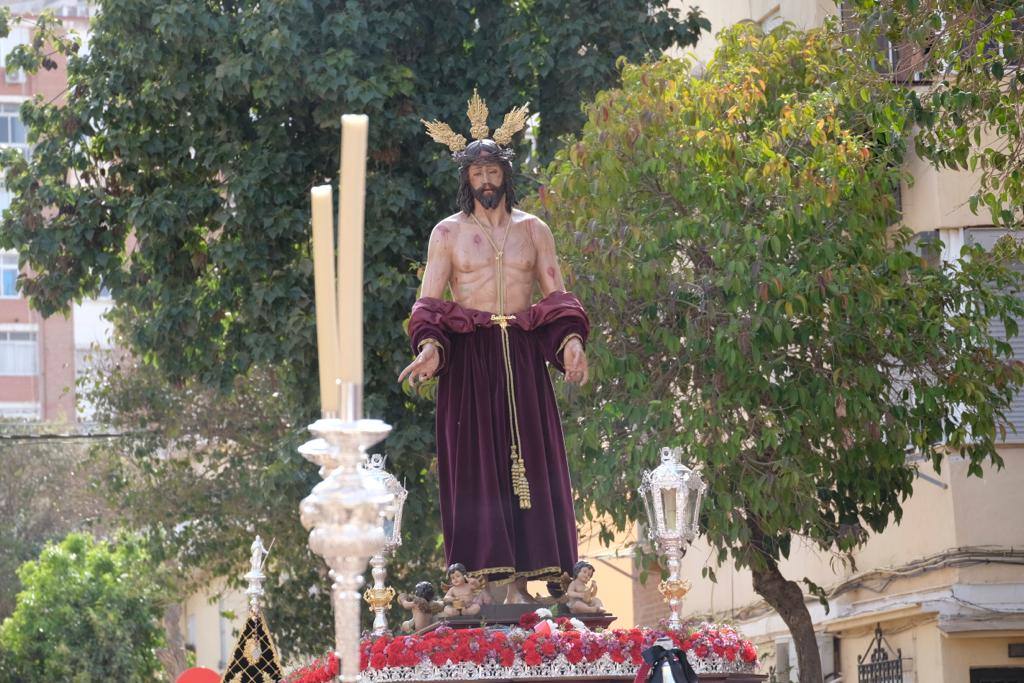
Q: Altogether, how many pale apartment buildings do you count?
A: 2